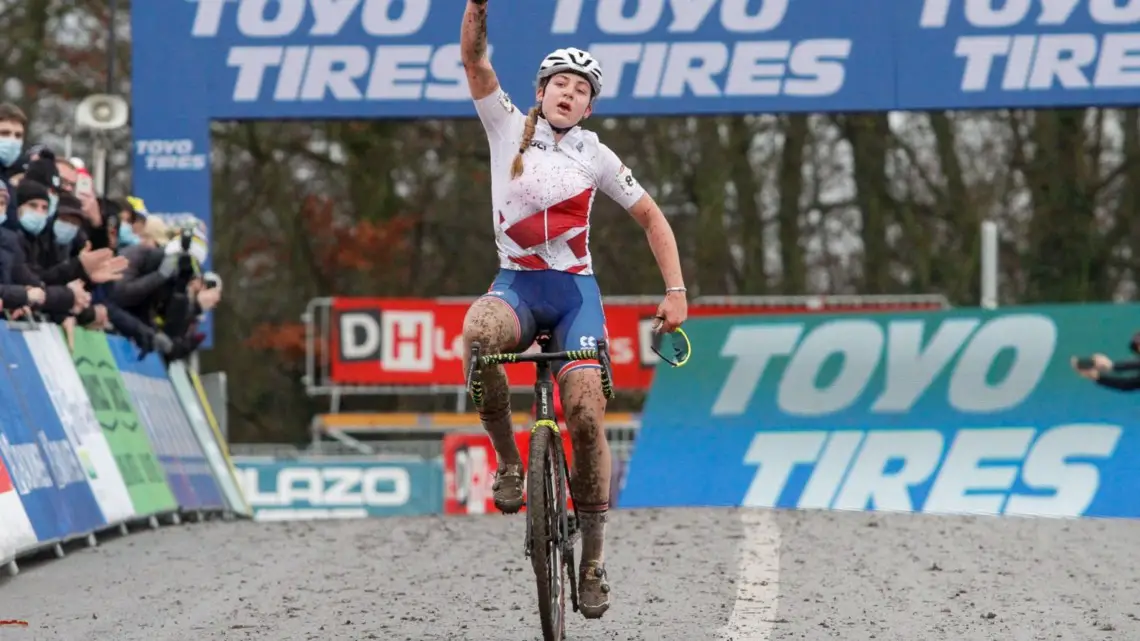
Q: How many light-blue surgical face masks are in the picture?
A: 6